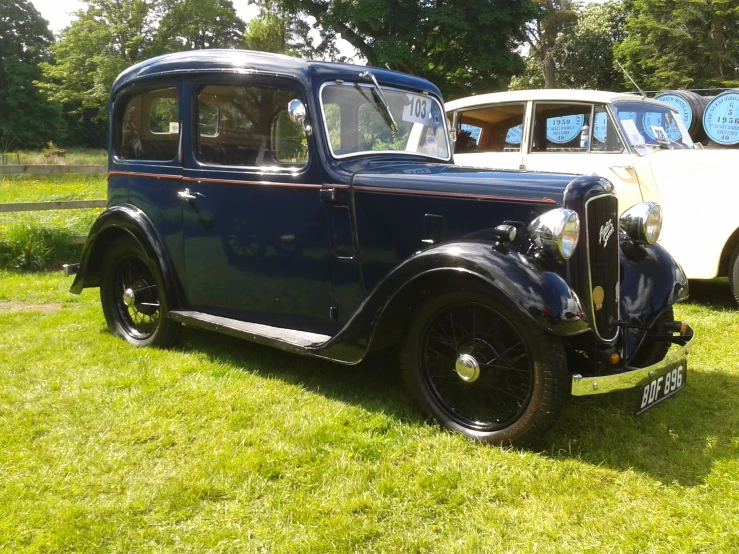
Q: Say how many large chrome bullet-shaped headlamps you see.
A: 2